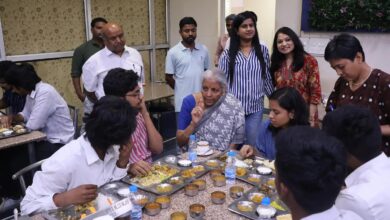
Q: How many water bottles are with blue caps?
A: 4